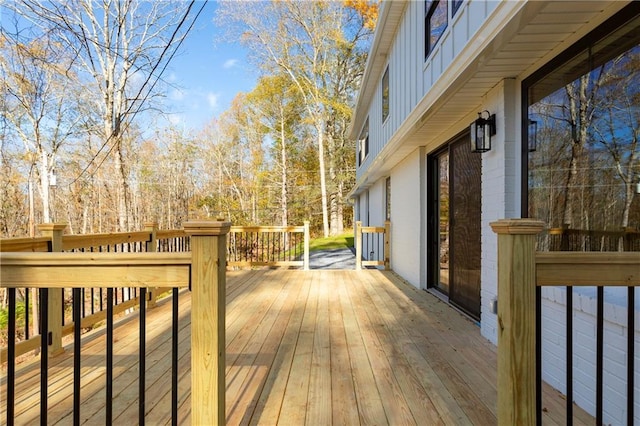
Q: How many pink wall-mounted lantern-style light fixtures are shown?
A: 0